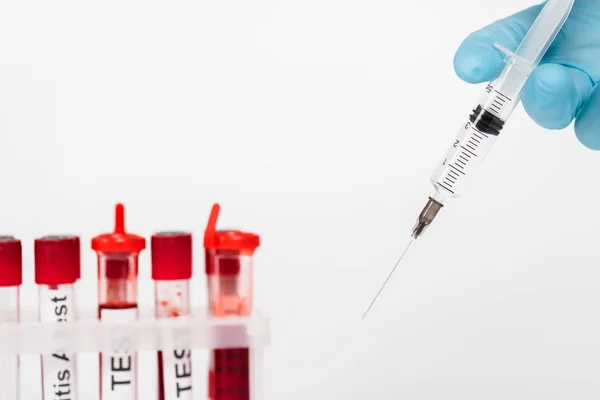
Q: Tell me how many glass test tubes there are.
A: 5